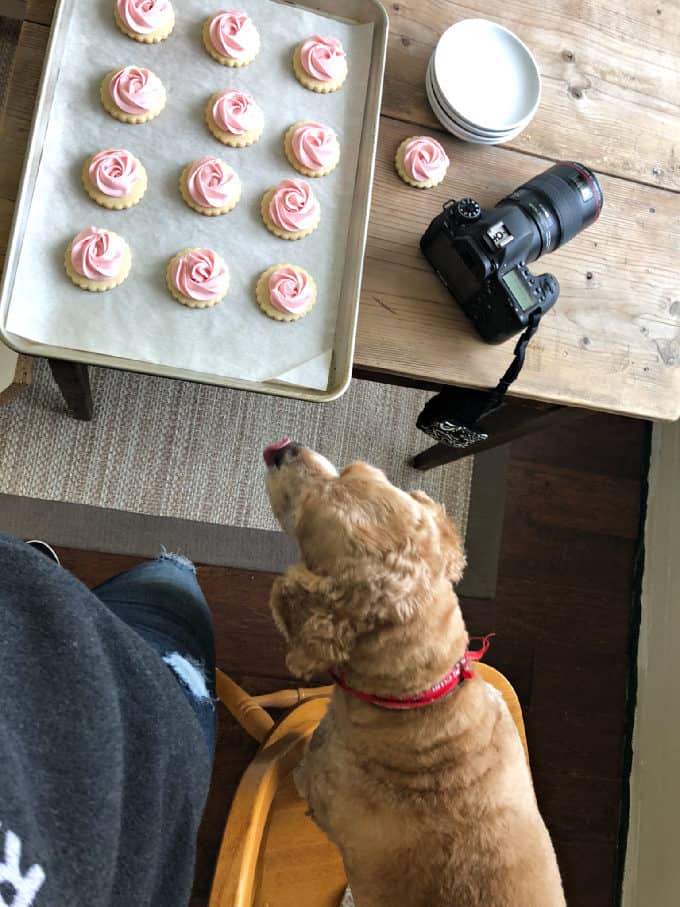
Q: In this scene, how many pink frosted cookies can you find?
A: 13